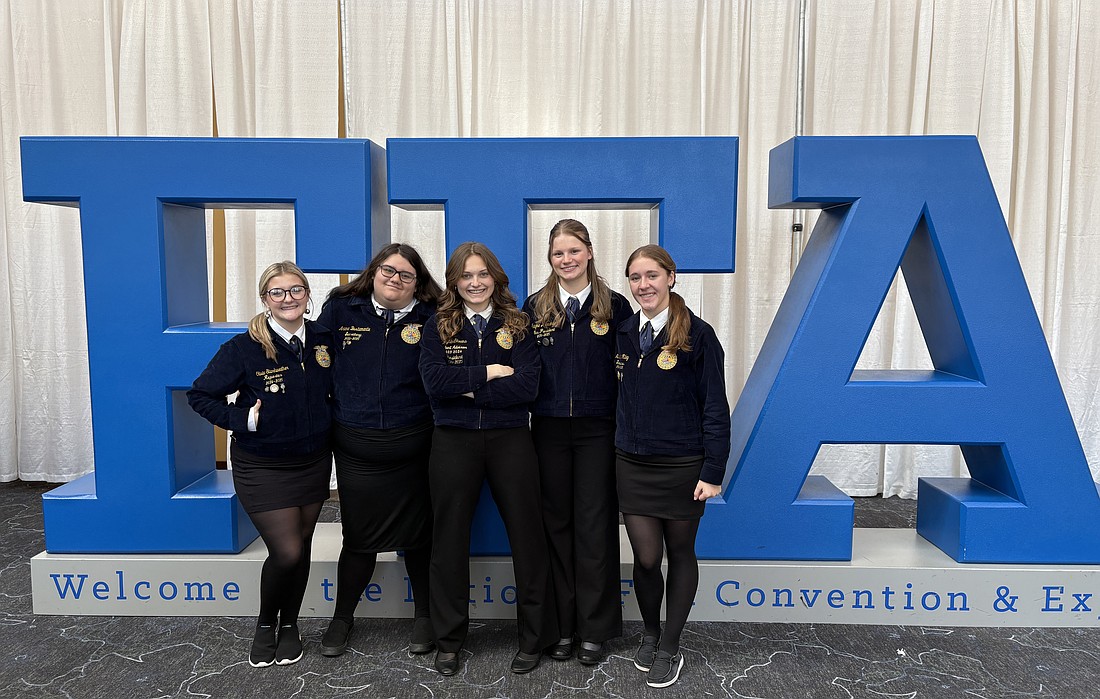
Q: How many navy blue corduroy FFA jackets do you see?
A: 5